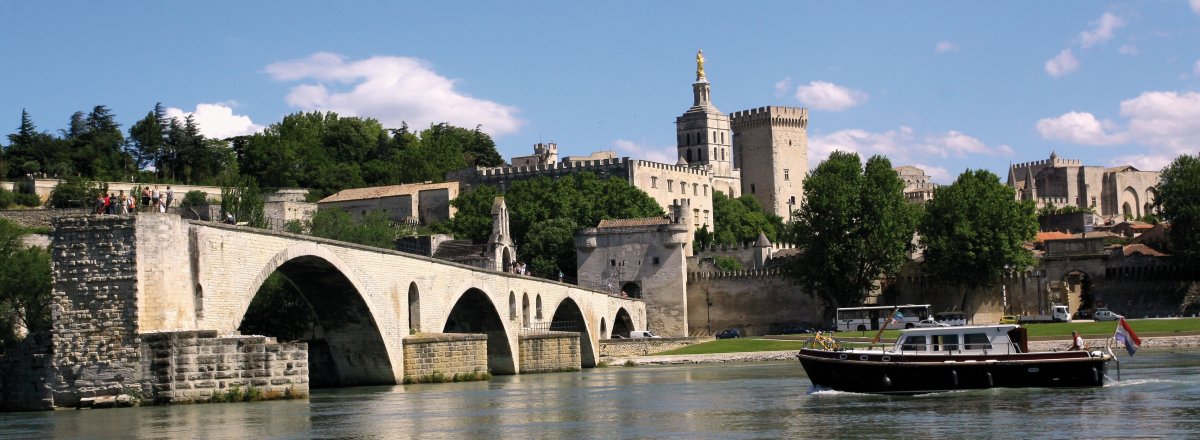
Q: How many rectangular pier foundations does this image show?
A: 3